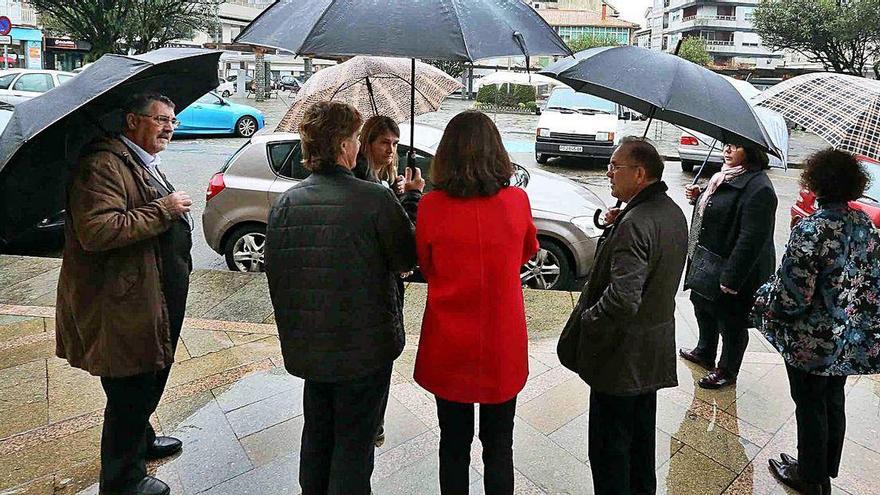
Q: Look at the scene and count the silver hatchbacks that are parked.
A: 1